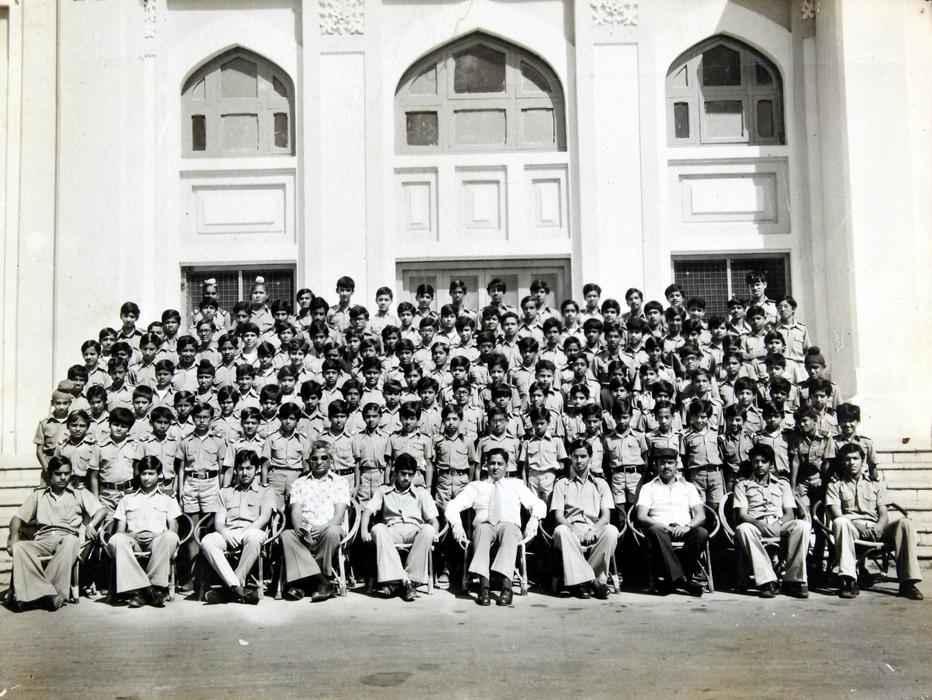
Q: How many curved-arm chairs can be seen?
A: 10